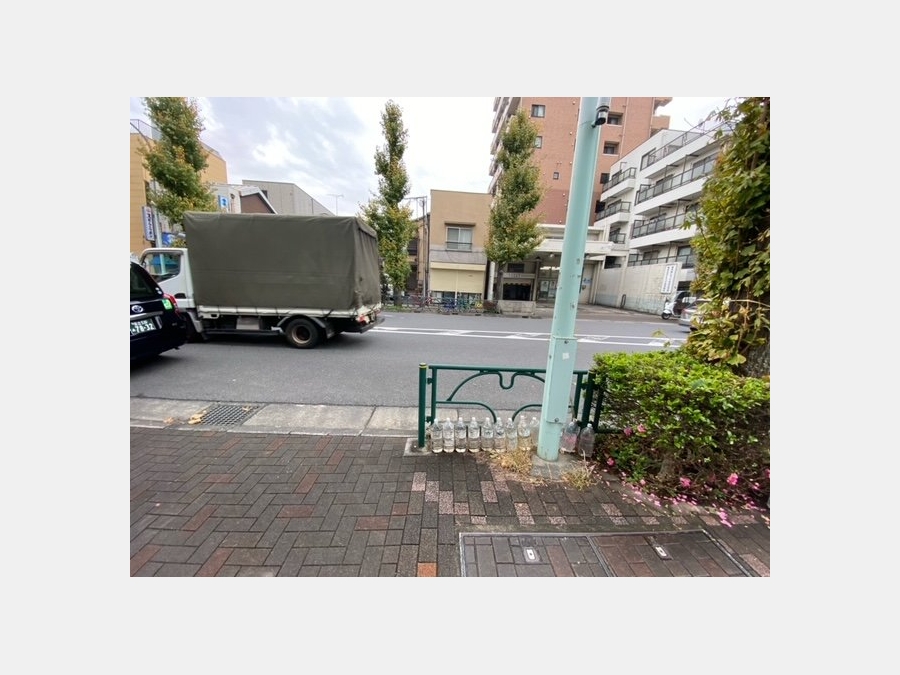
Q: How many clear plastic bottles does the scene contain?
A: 11